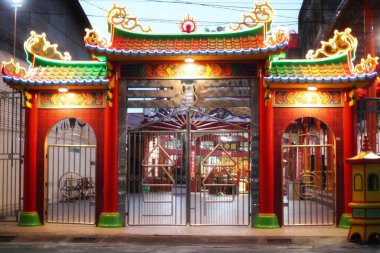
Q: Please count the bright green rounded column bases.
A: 4